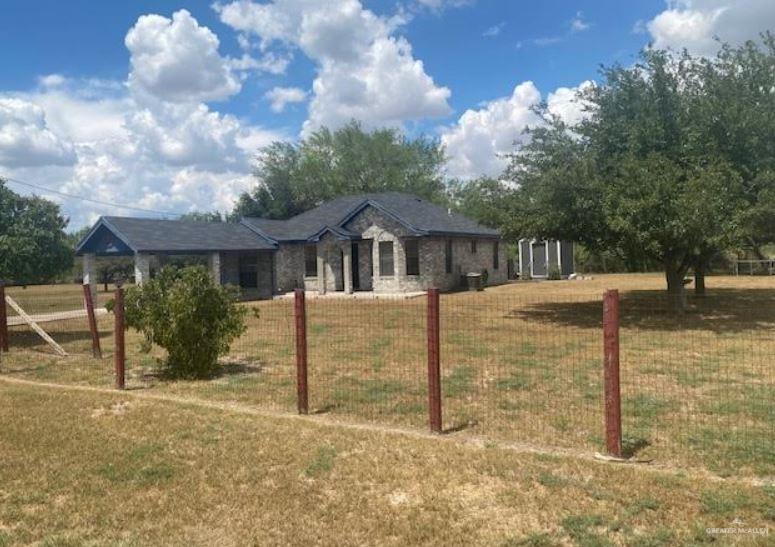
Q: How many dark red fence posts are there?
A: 6